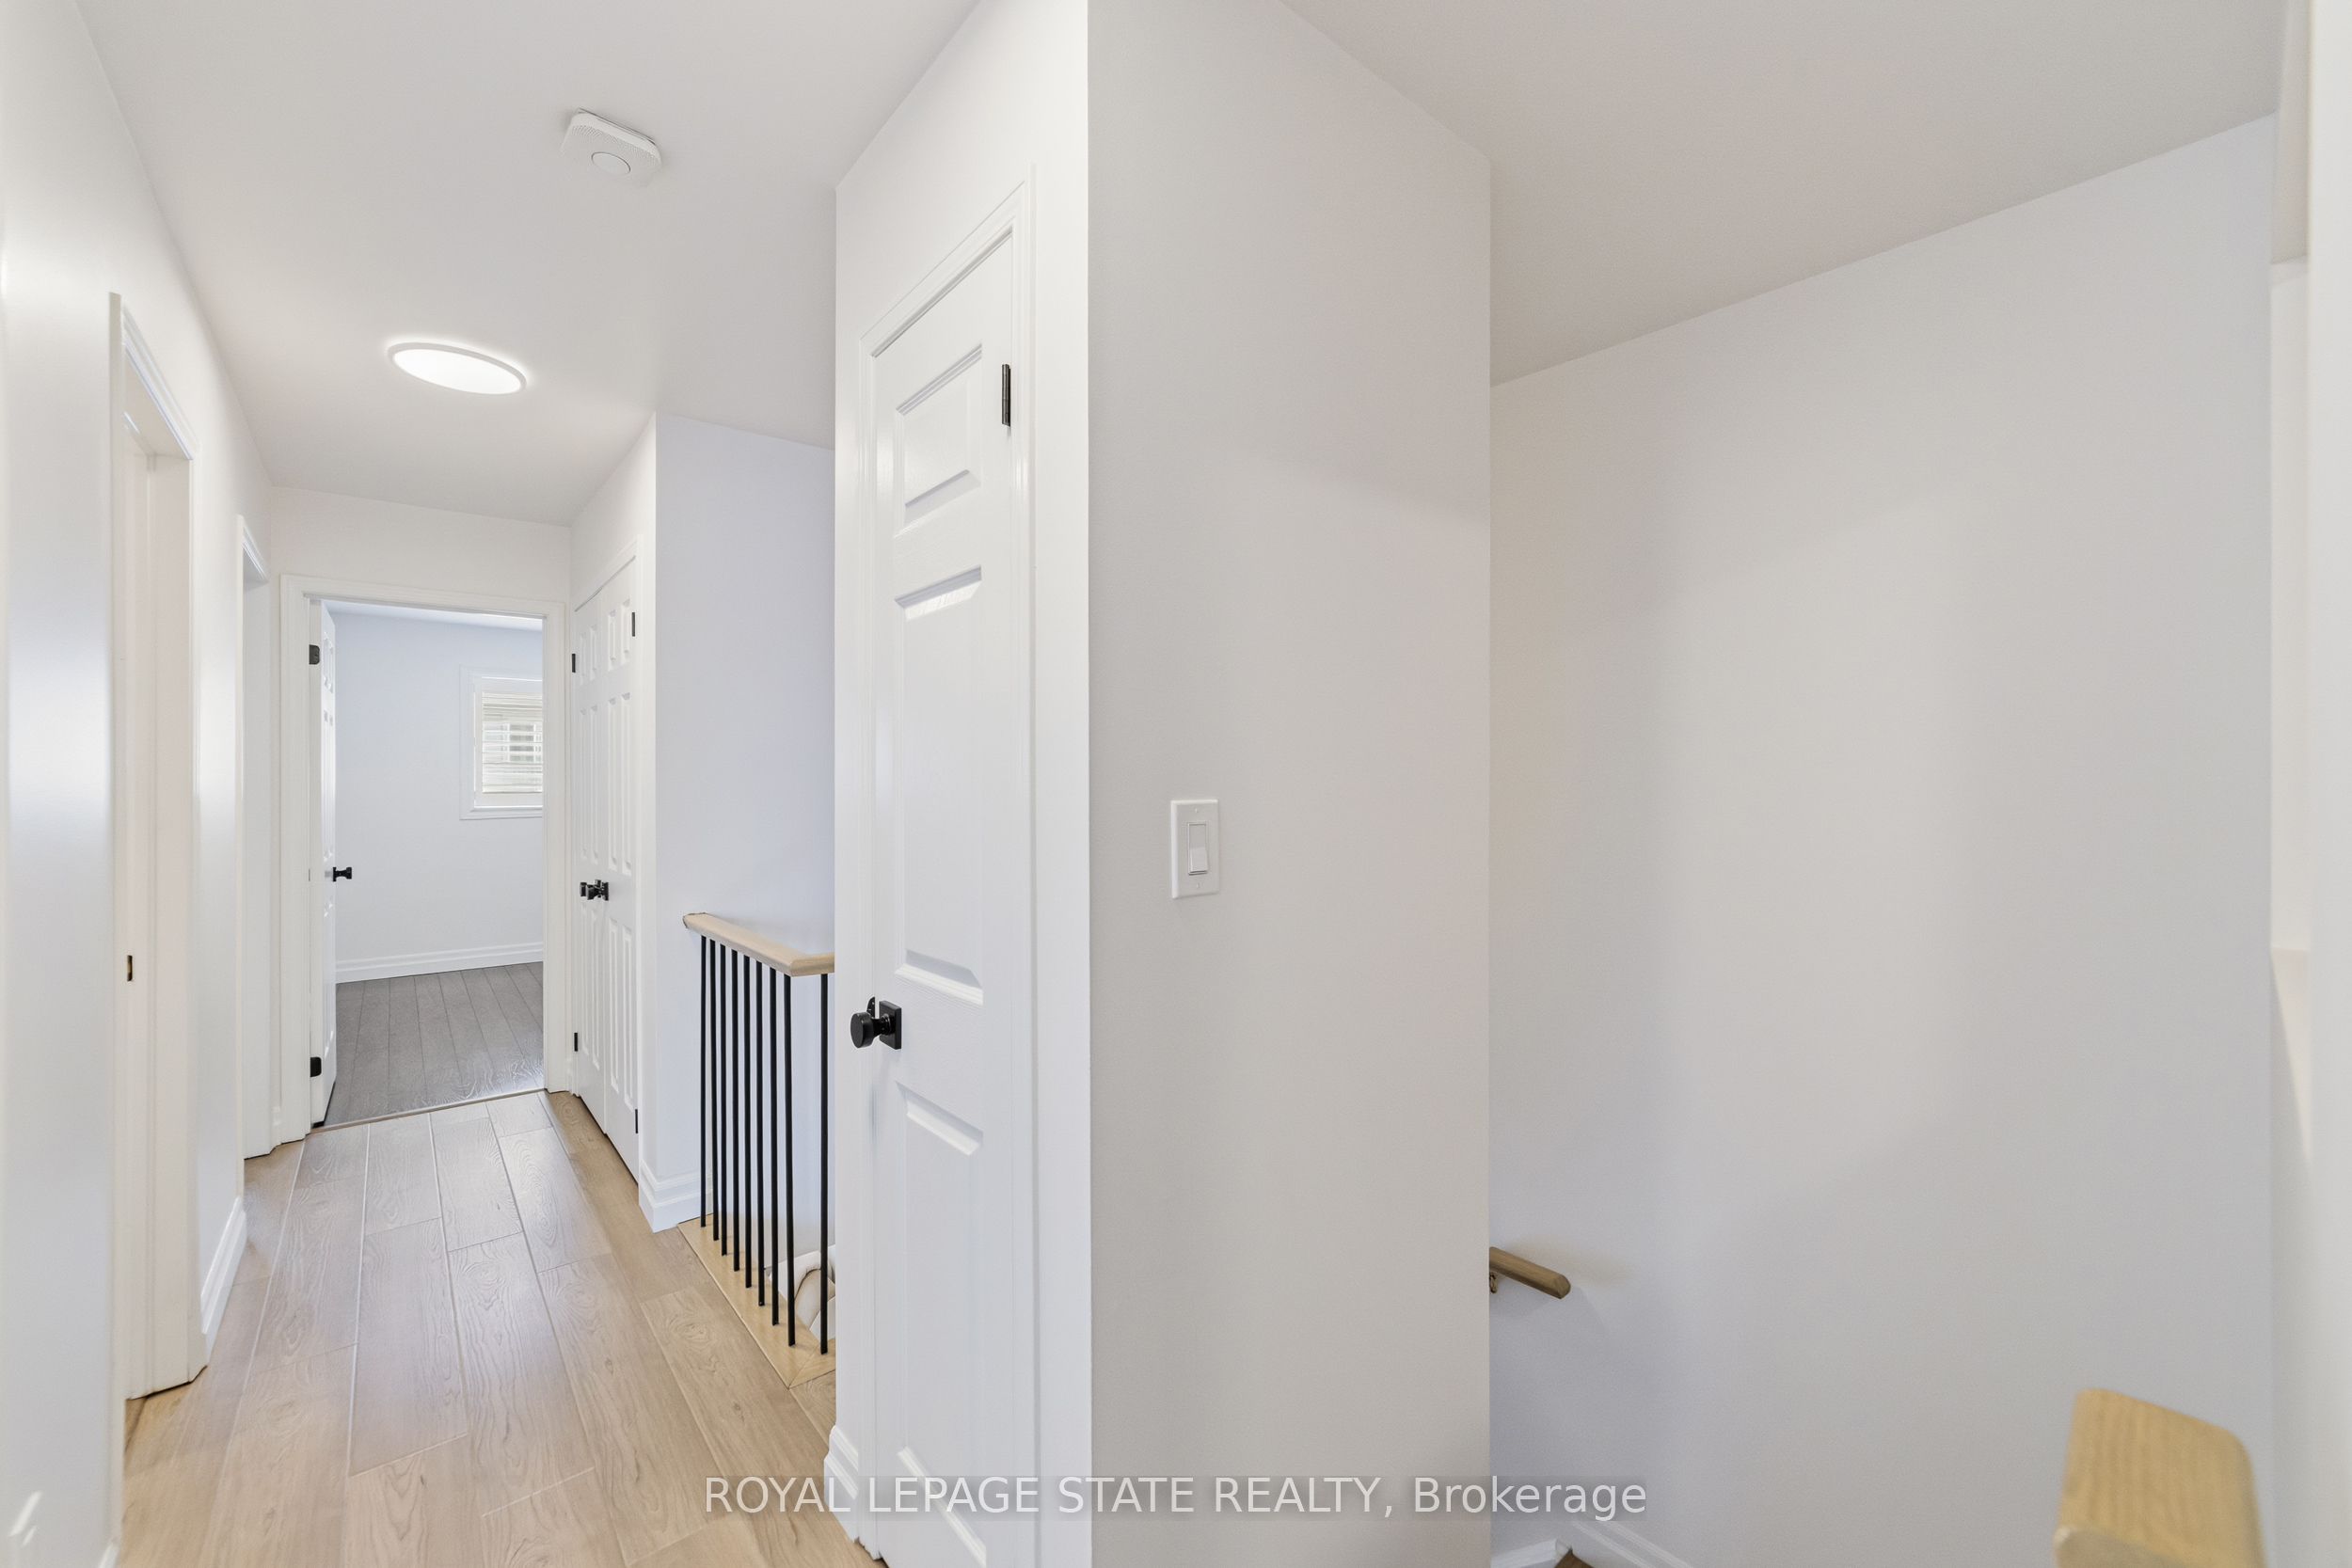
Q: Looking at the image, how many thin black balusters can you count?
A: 9